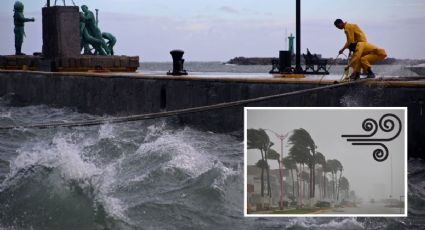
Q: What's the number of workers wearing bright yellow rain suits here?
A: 2